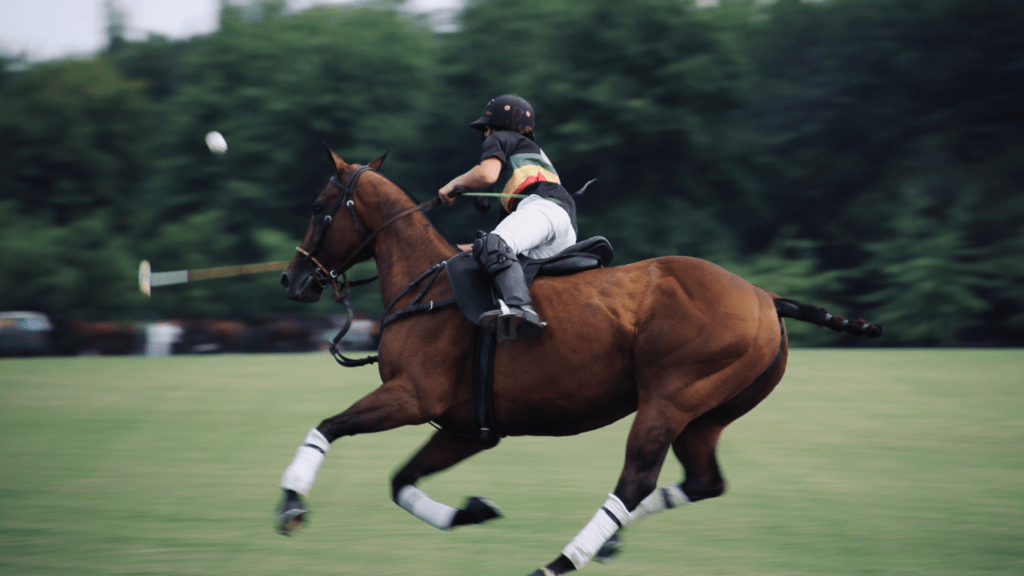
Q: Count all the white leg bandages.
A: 4